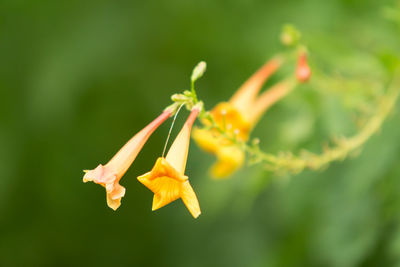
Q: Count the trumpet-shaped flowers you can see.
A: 4